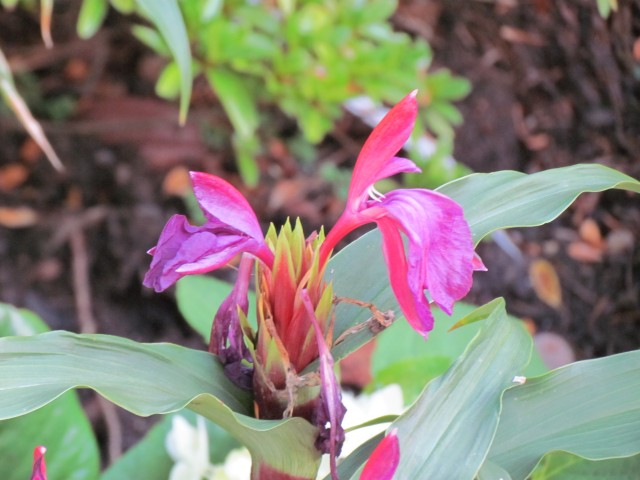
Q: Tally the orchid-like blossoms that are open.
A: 2